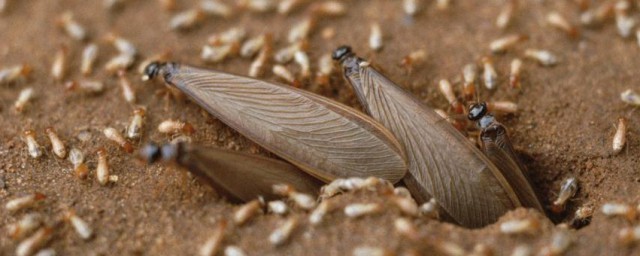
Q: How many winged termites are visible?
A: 4